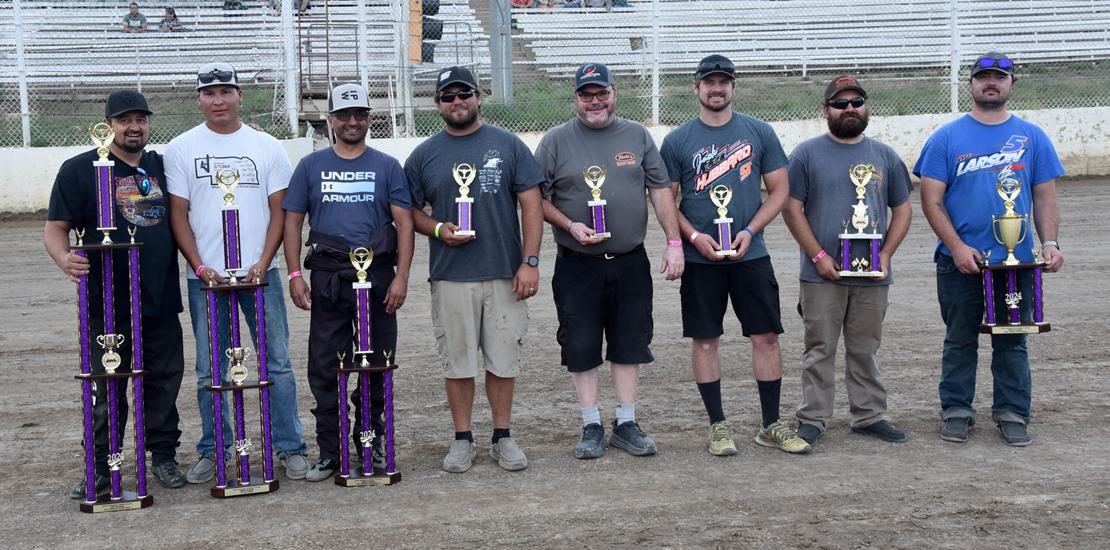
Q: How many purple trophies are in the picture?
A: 8